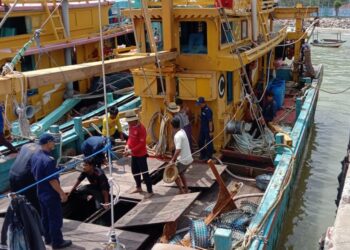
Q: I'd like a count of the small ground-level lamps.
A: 0